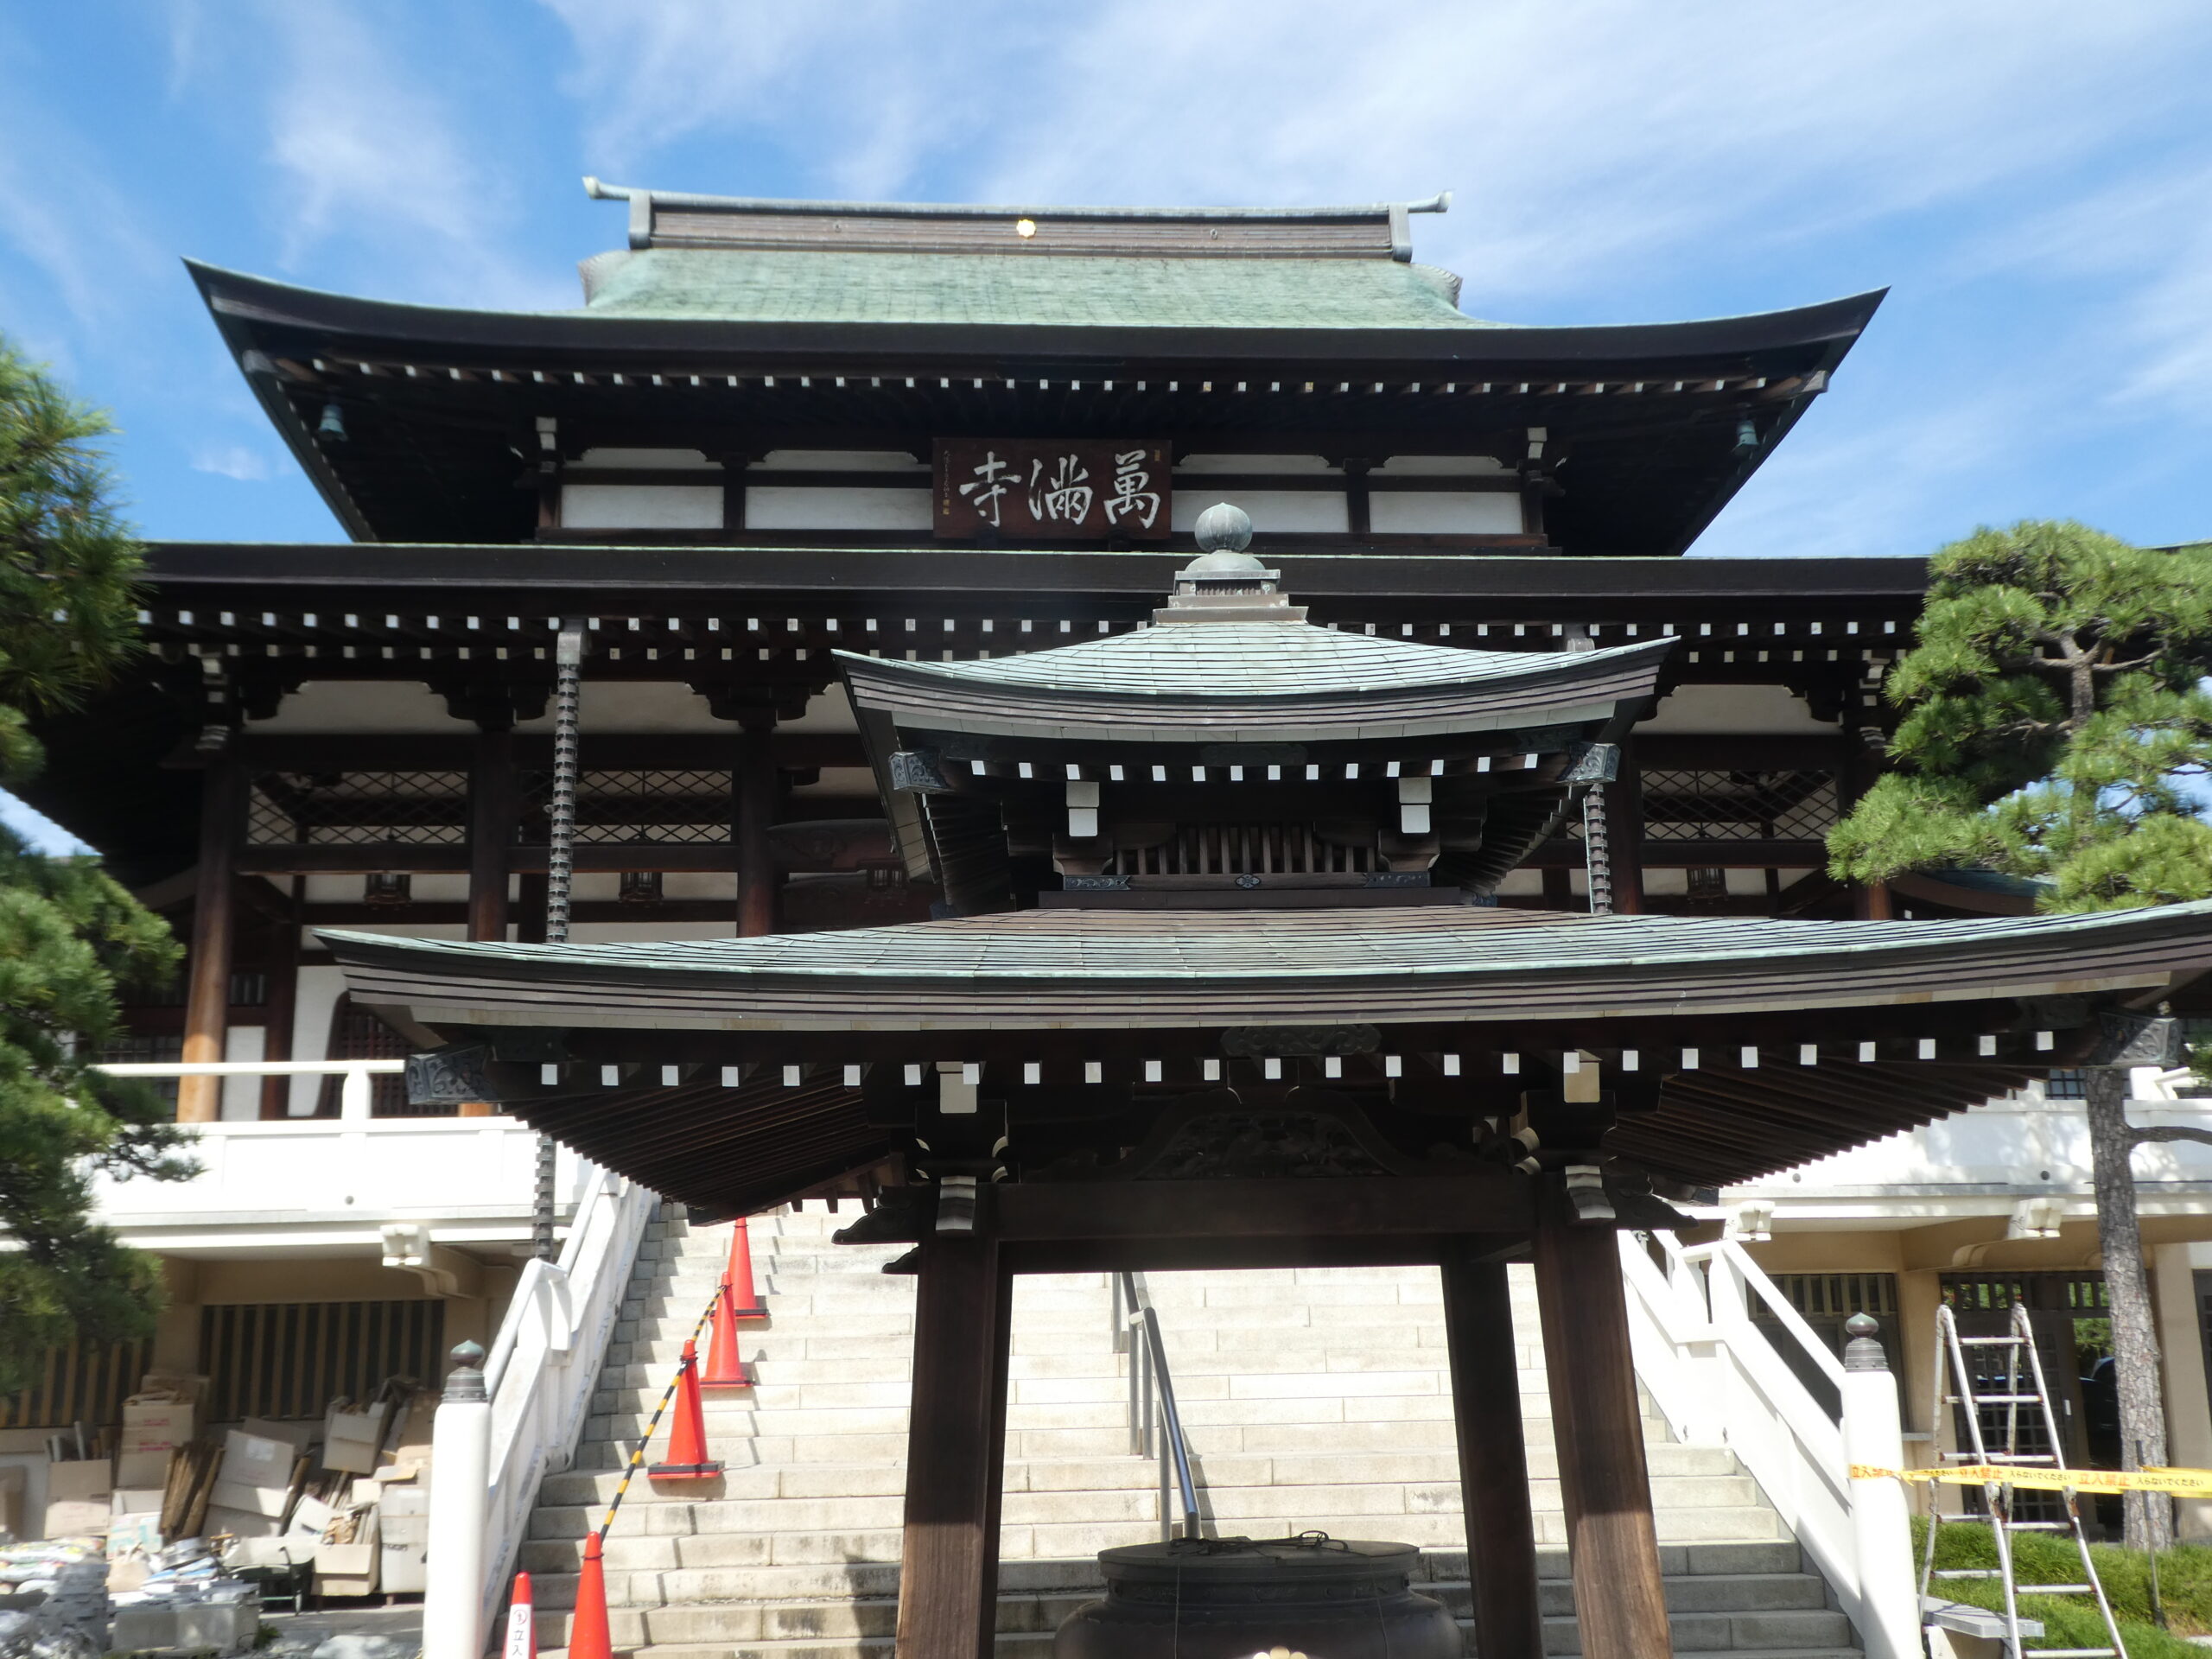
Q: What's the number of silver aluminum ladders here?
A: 1